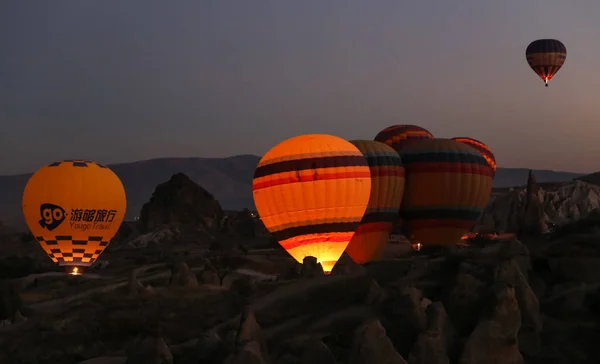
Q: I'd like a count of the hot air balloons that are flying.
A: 1